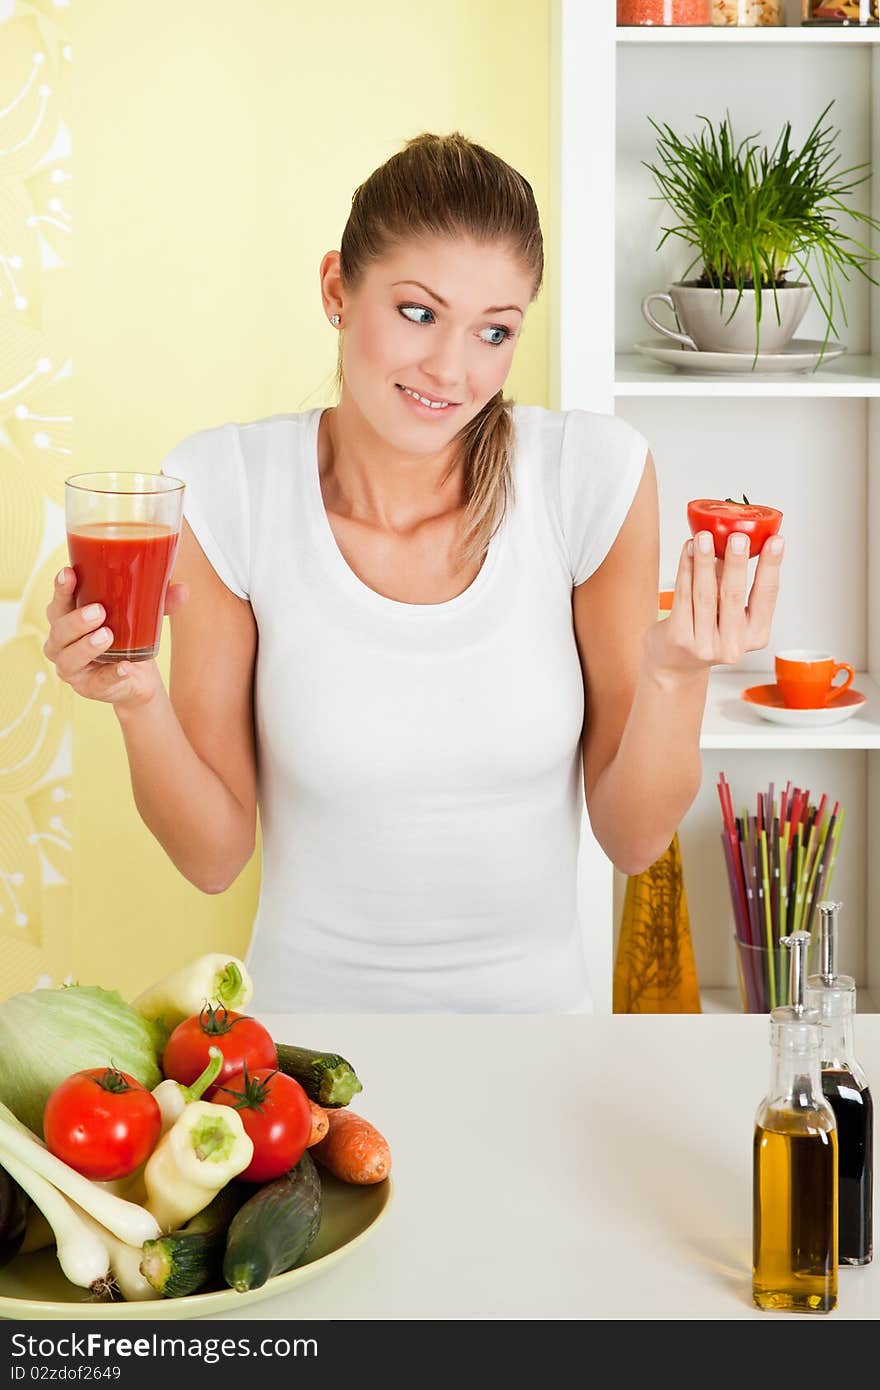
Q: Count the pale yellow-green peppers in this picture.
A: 3